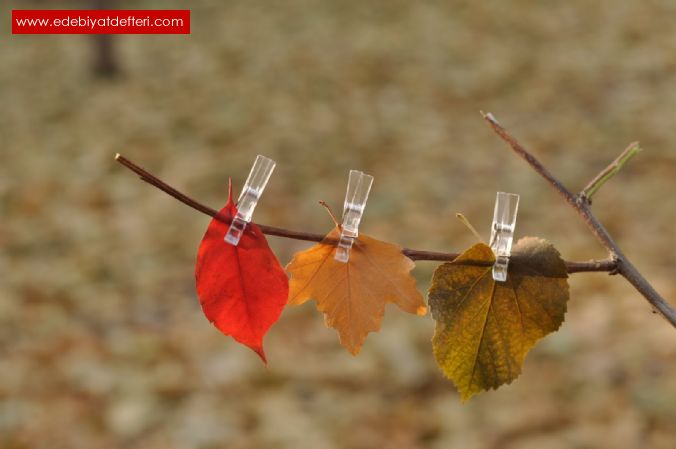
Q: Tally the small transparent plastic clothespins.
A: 3